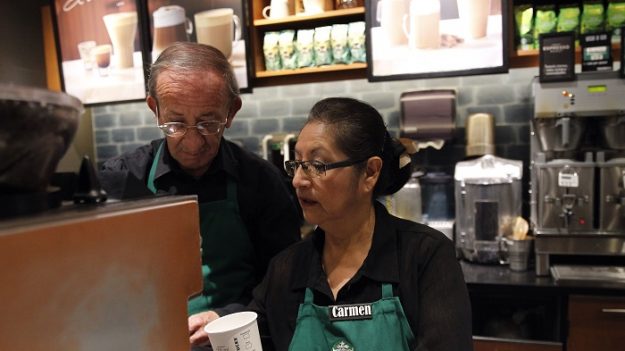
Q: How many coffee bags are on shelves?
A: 11